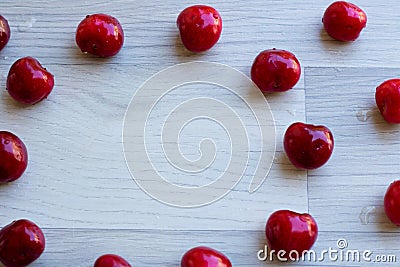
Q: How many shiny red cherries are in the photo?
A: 14